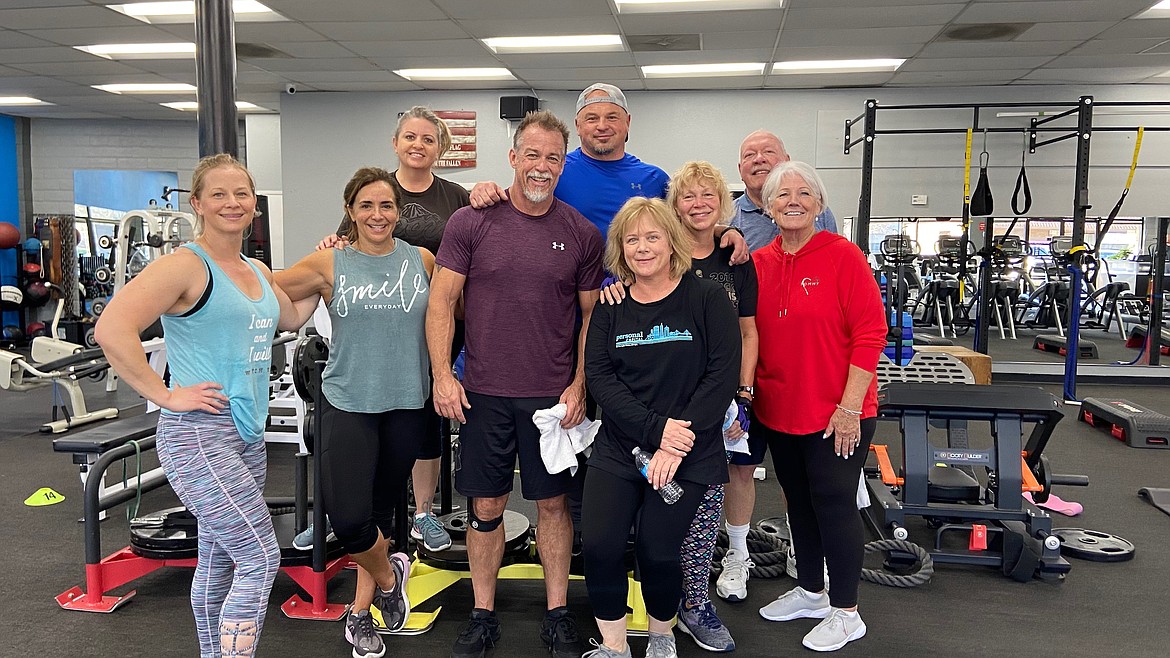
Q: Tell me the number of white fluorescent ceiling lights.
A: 11